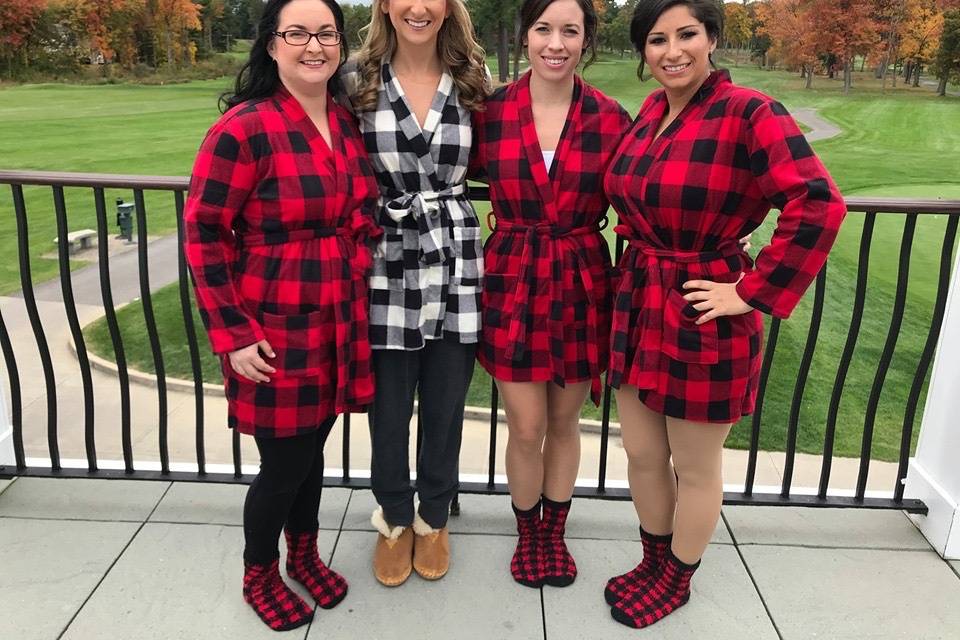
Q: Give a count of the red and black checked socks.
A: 6